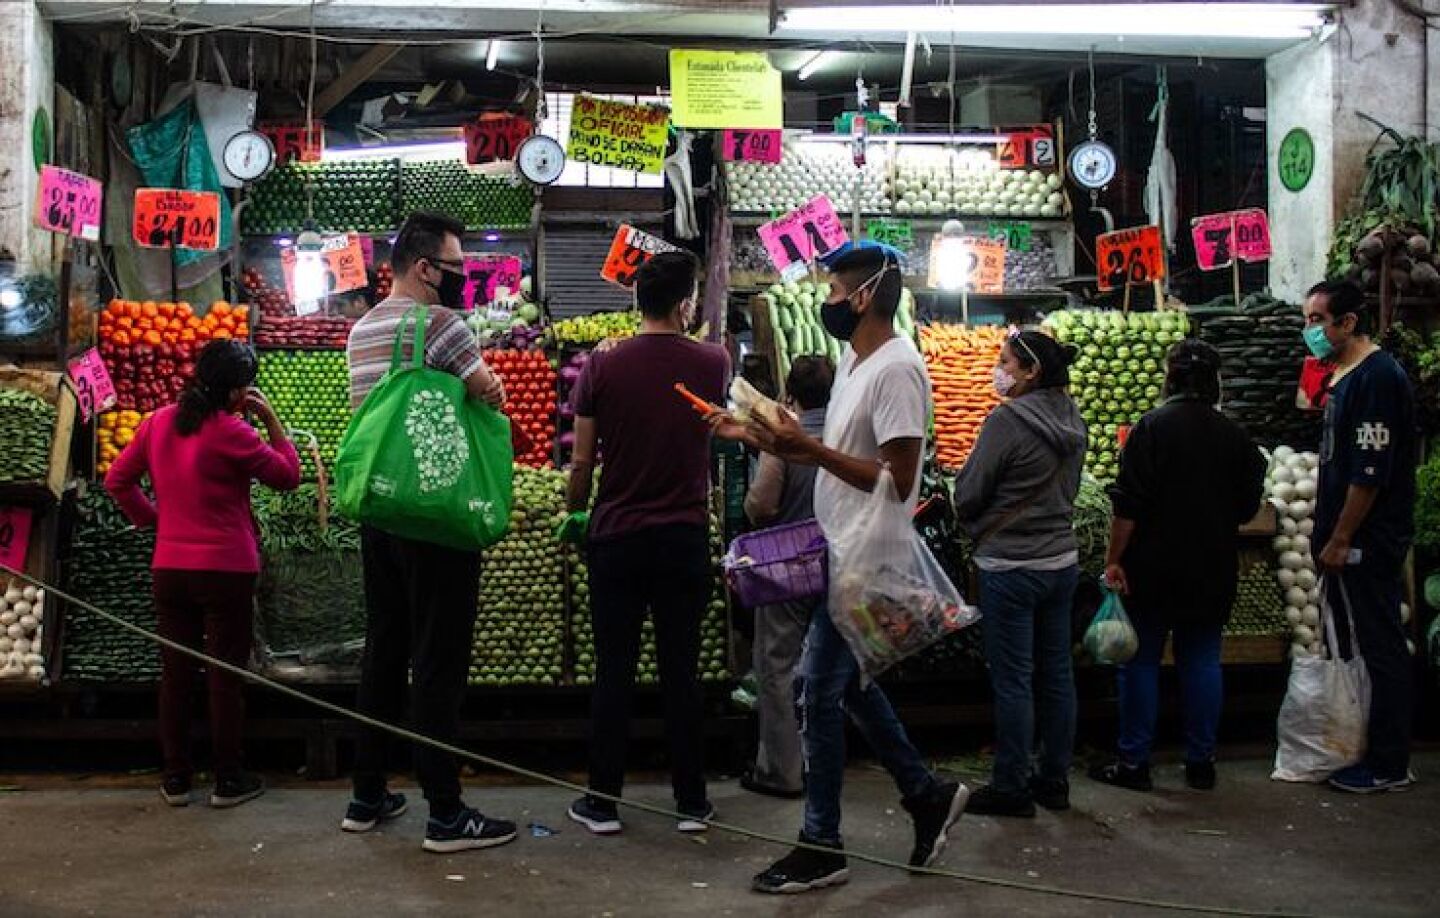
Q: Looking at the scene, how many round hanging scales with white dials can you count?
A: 3